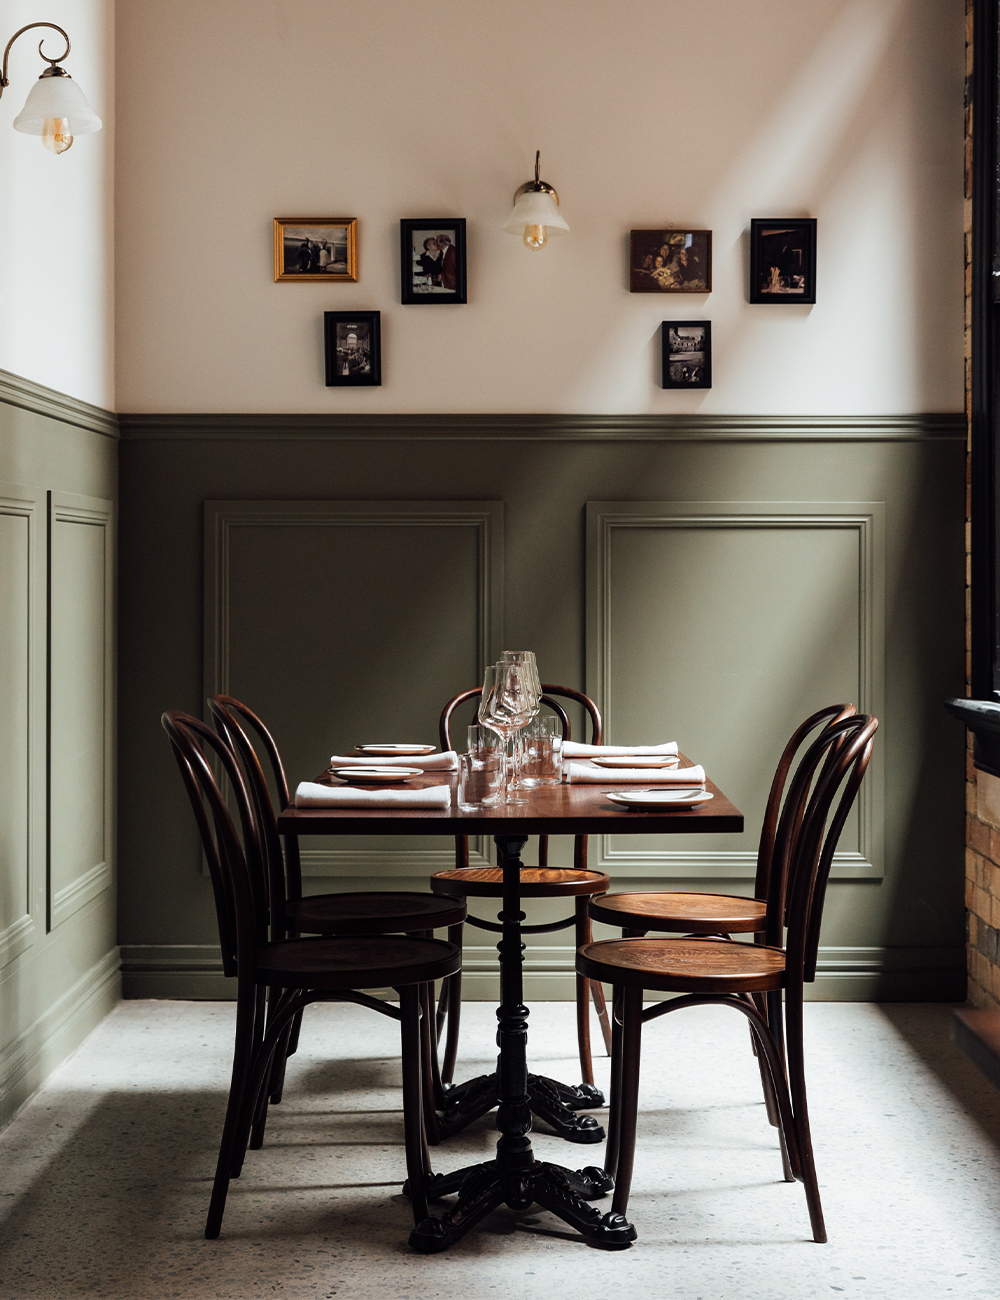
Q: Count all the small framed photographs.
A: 6